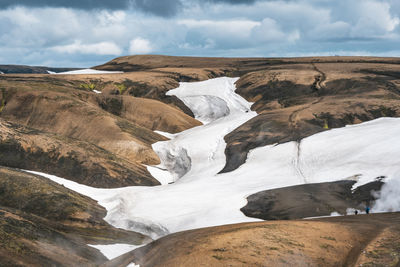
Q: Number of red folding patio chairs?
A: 0